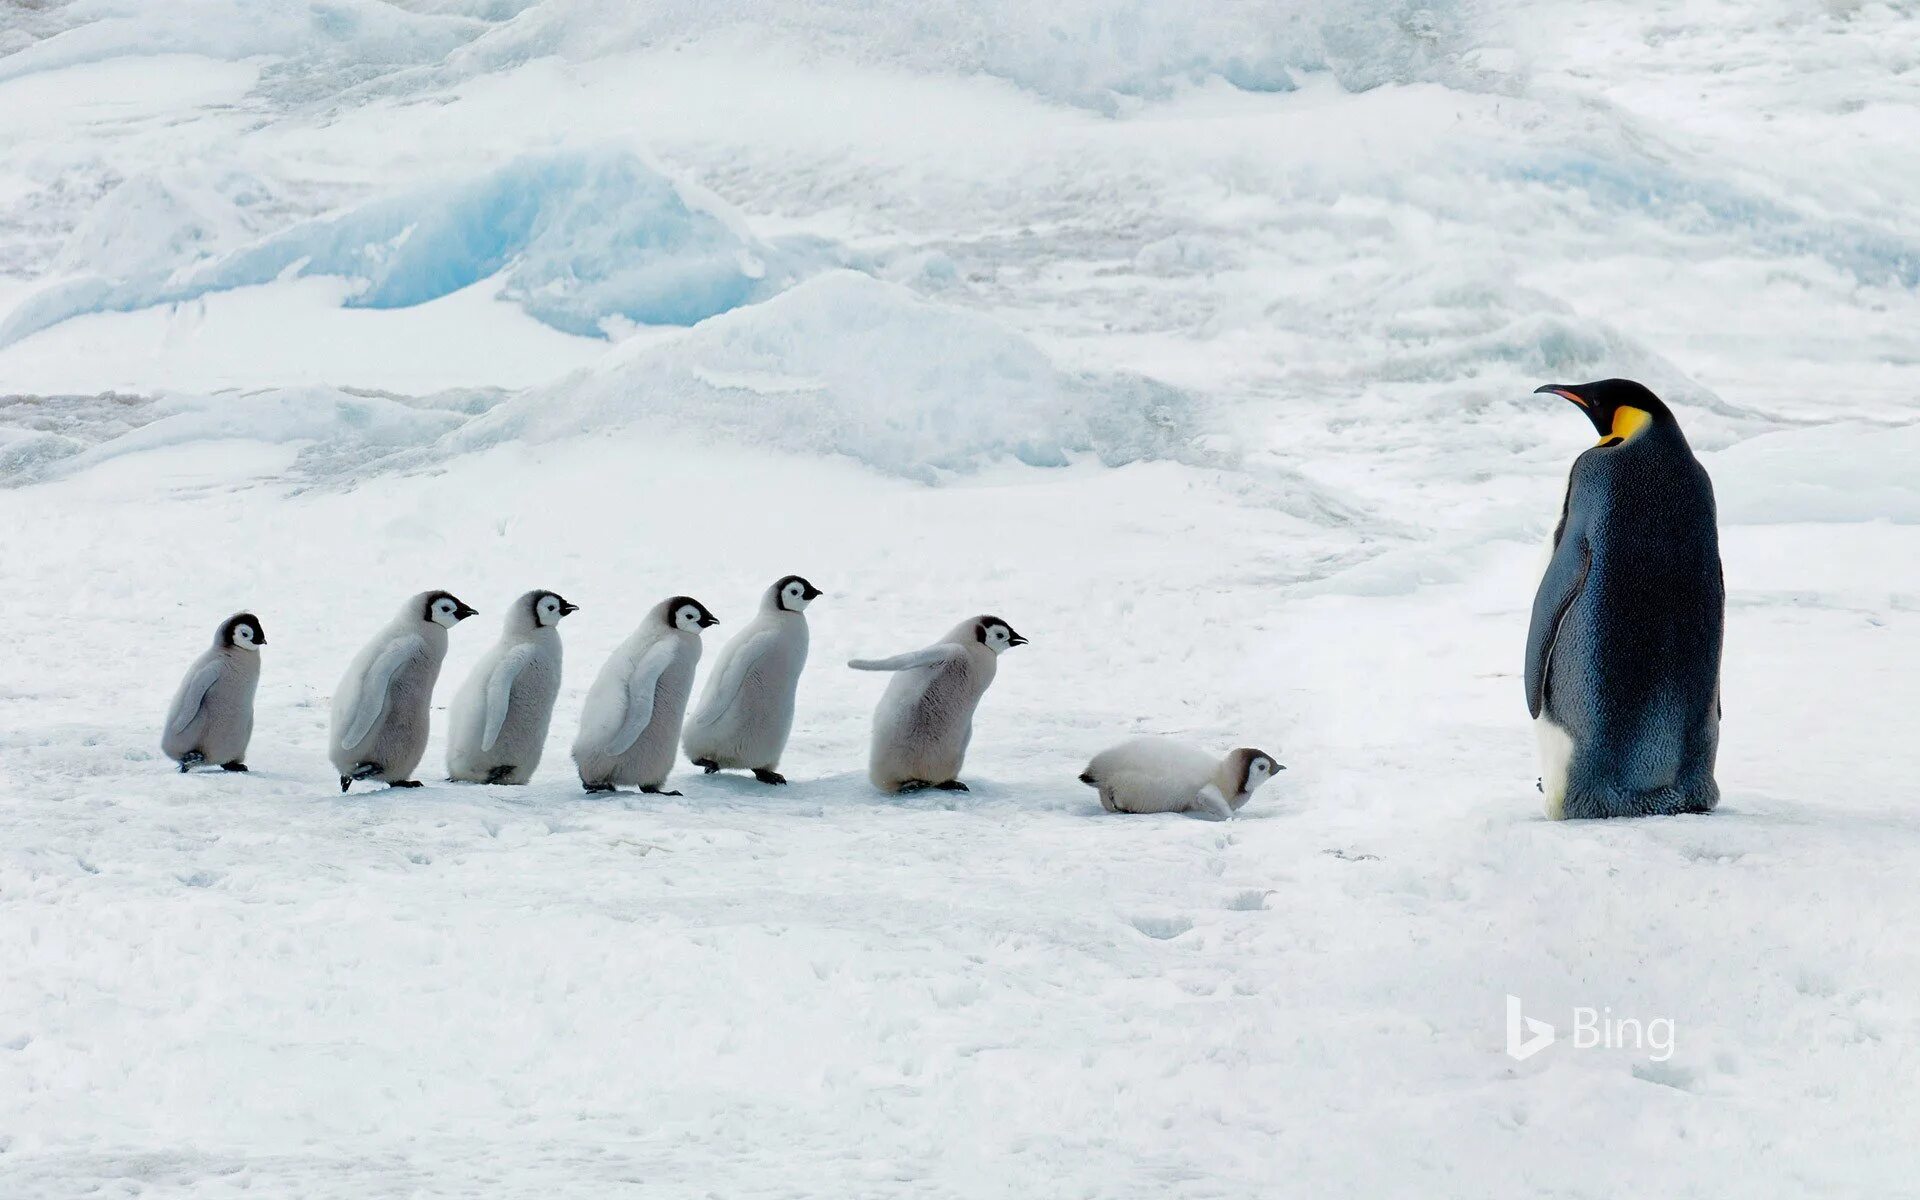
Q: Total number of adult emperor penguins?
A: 1